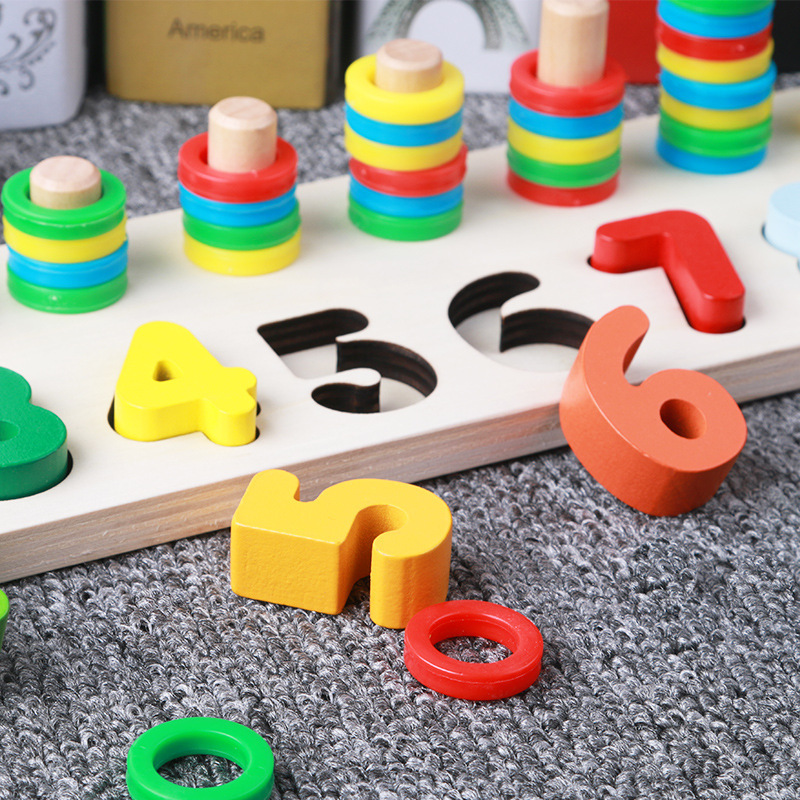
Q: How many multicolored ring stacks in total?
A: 5